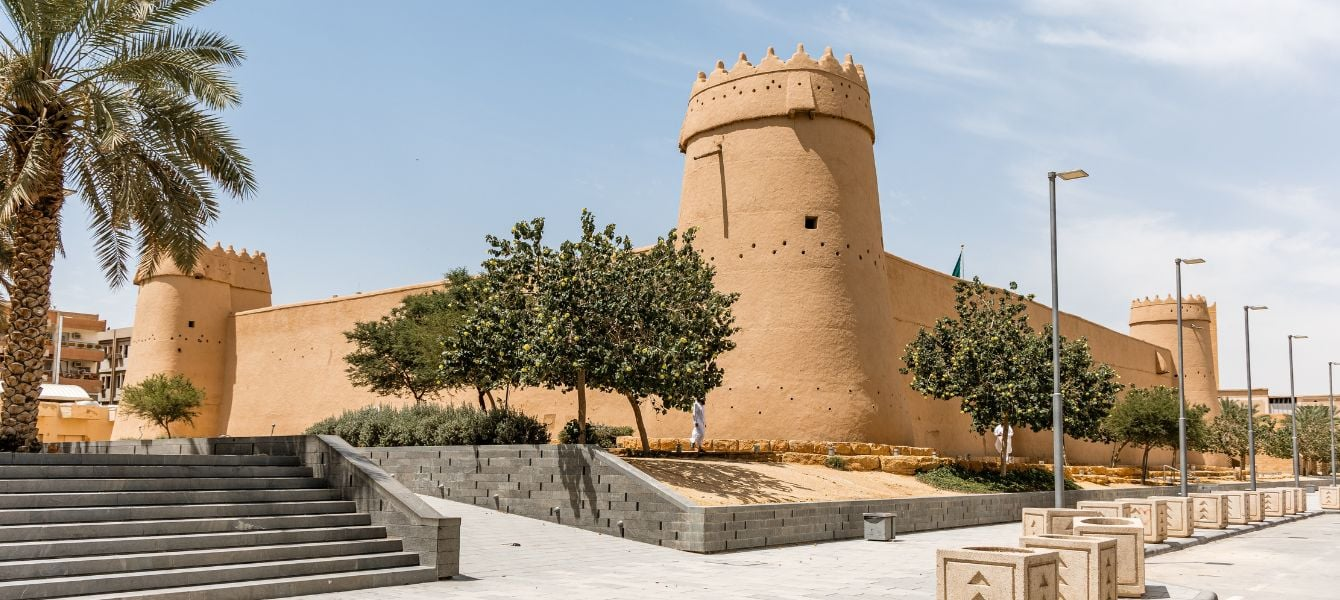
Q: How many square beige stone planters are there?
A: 14